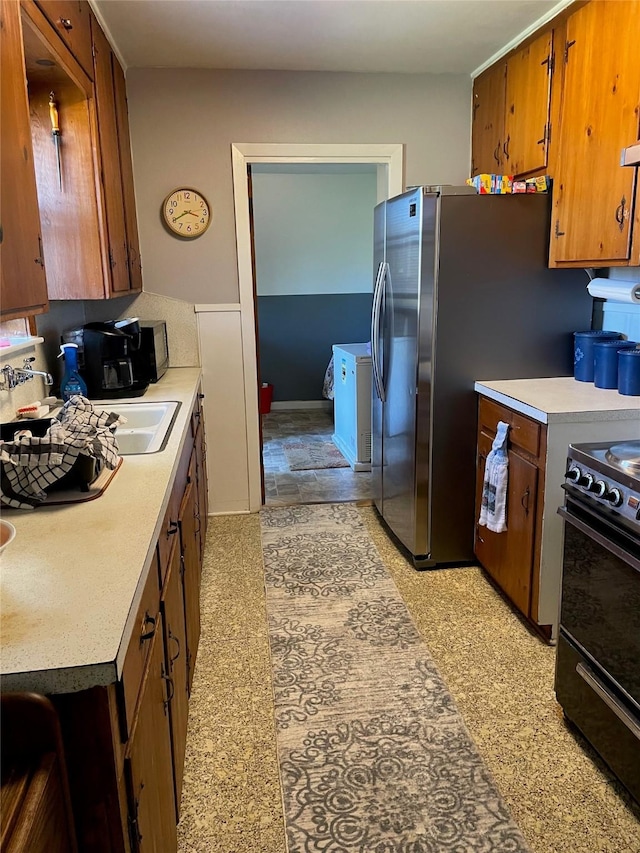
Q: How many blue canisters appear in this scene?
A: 3